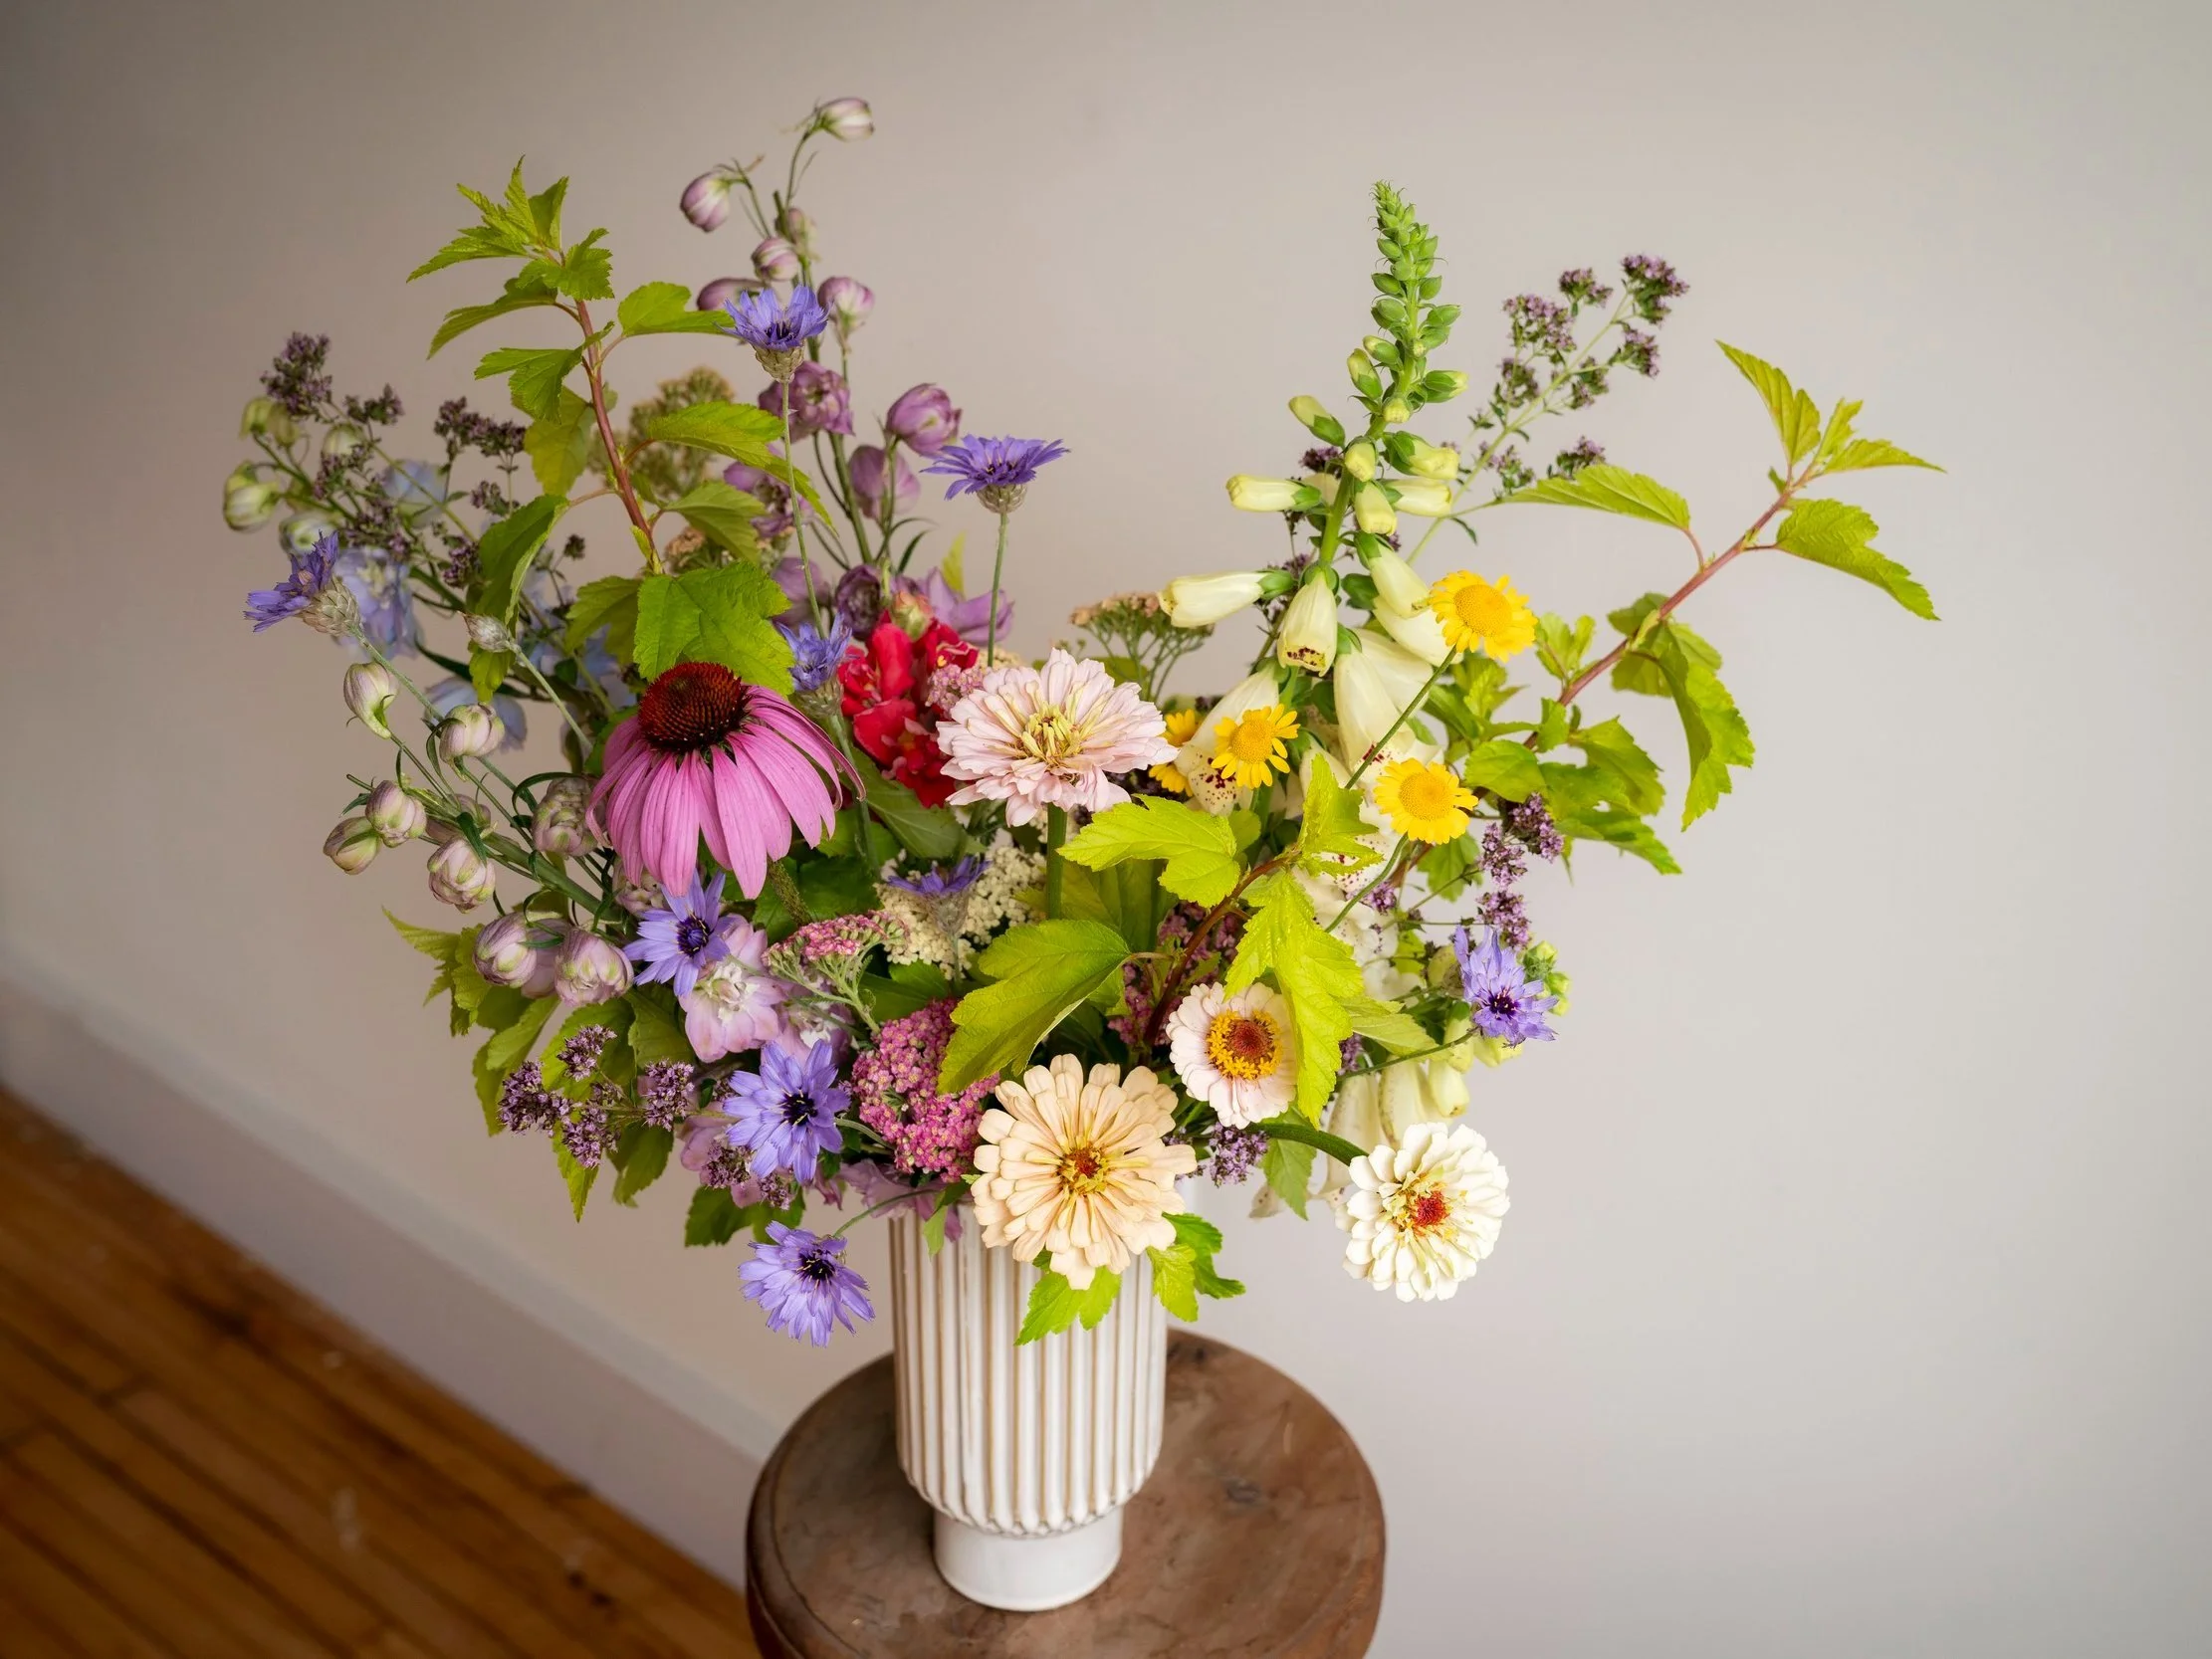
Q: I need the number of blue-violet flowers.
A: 9